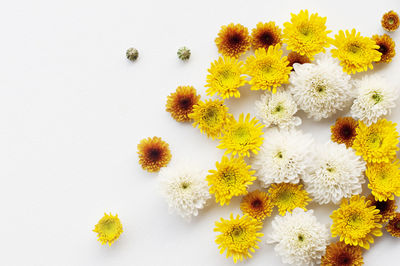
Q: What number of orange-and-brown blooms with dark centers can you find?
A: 12